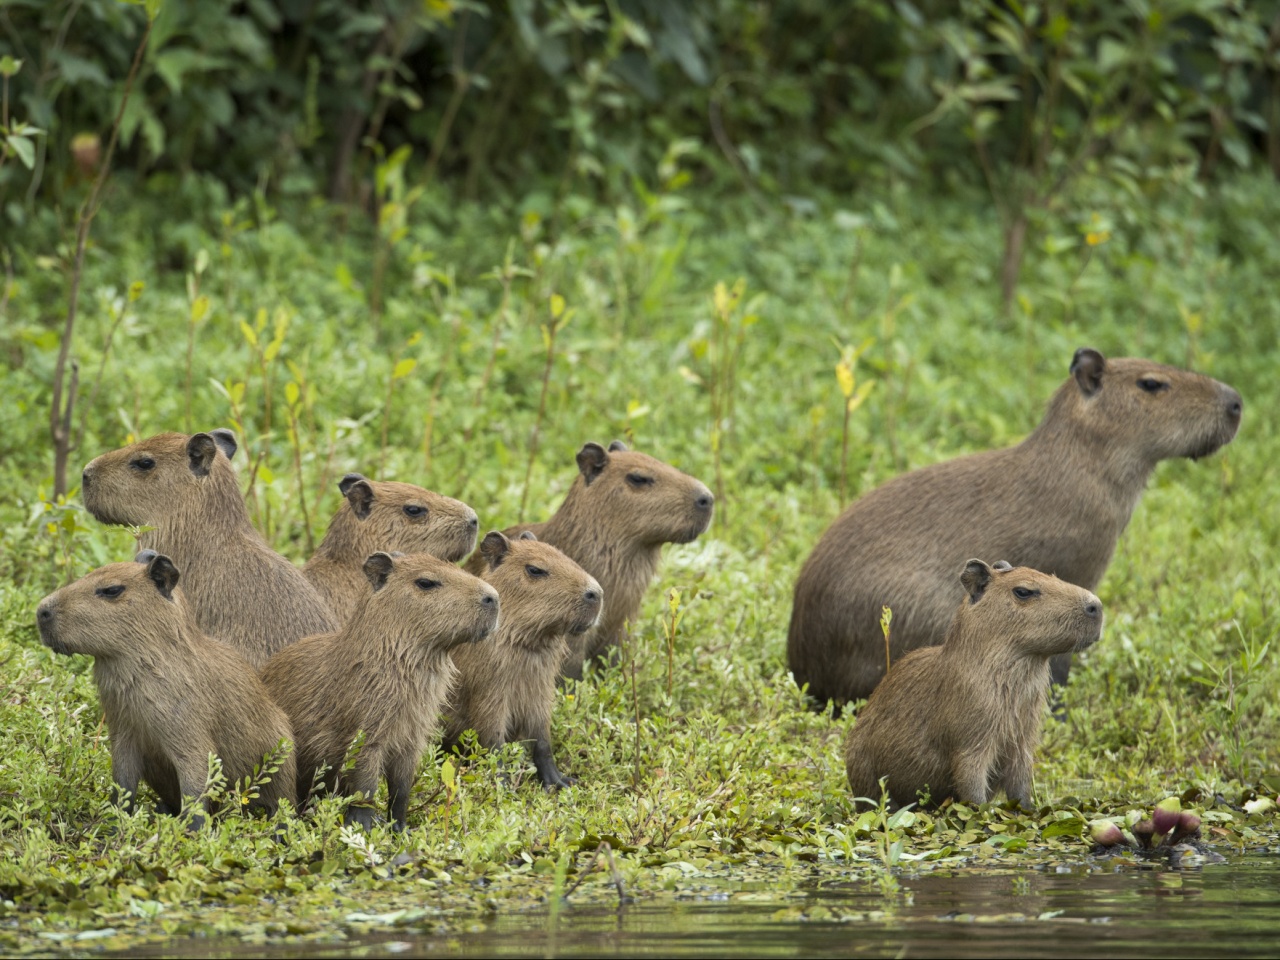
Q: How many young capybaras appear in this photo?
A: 7